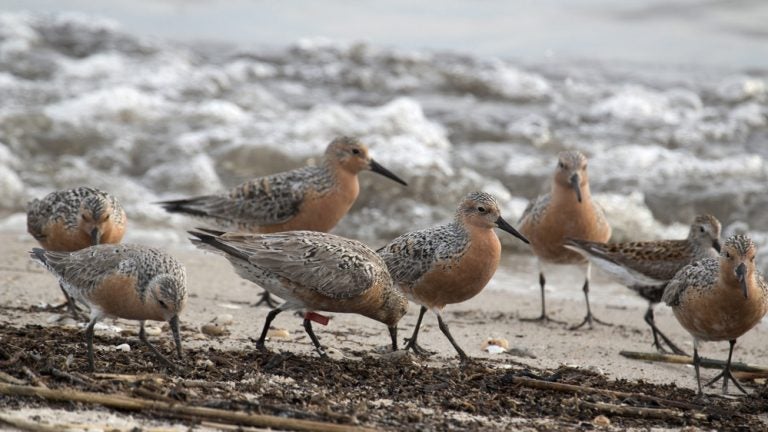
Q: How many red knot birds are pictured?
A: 7